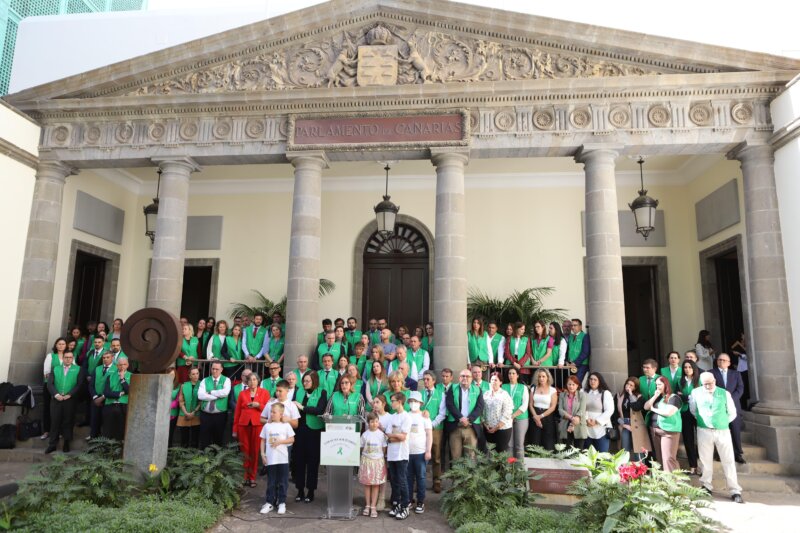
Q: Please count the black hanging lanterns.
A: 3